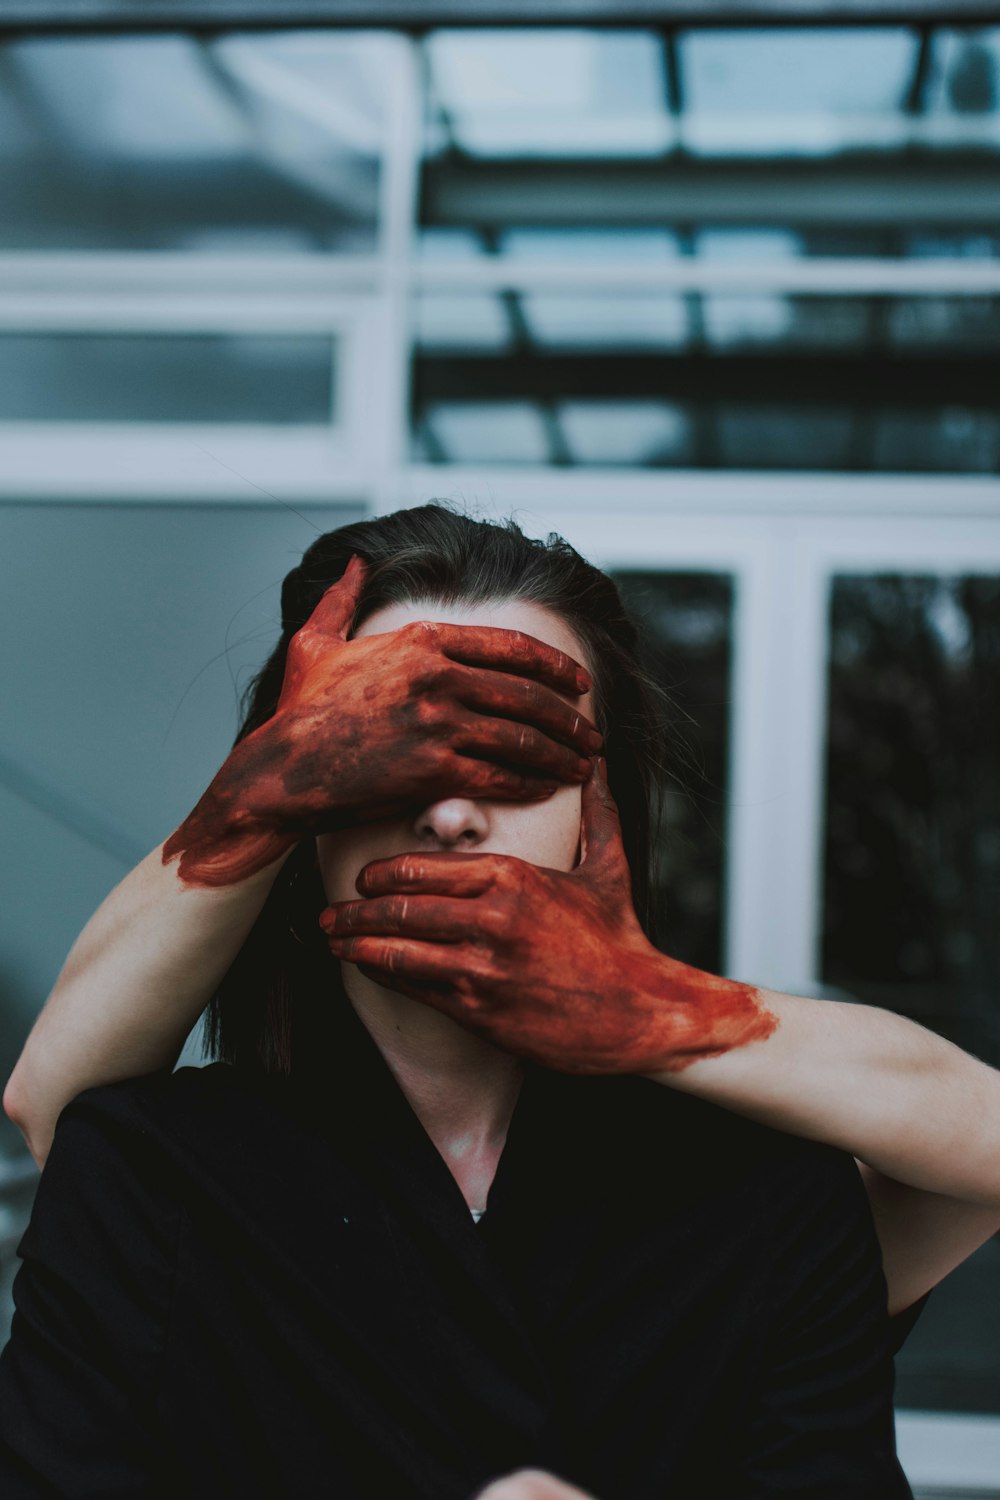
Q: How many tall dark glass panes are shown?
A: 2